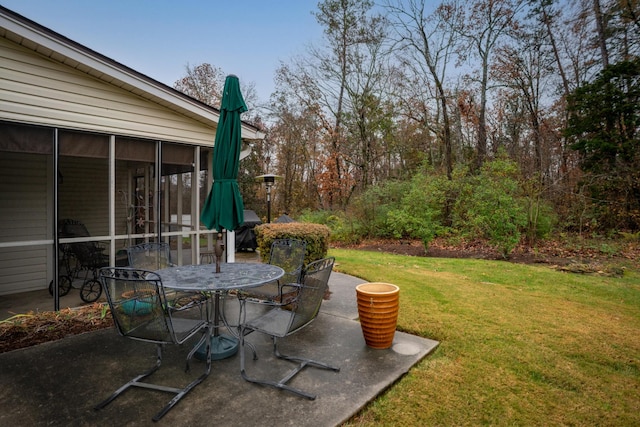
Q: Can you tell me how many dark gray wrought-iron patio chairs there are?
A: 4